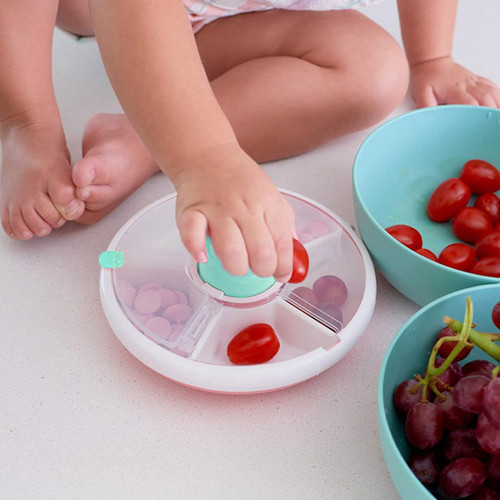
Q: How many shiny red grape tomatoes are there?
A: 12